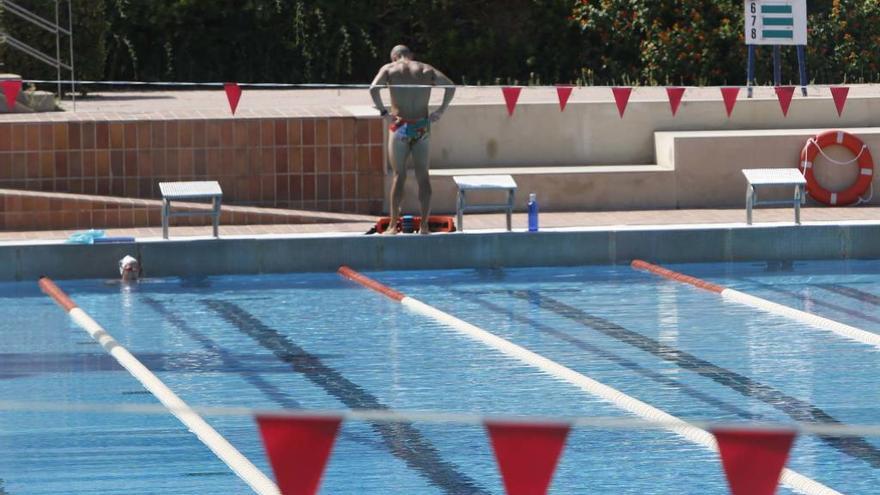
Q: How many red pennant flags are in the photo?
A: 12